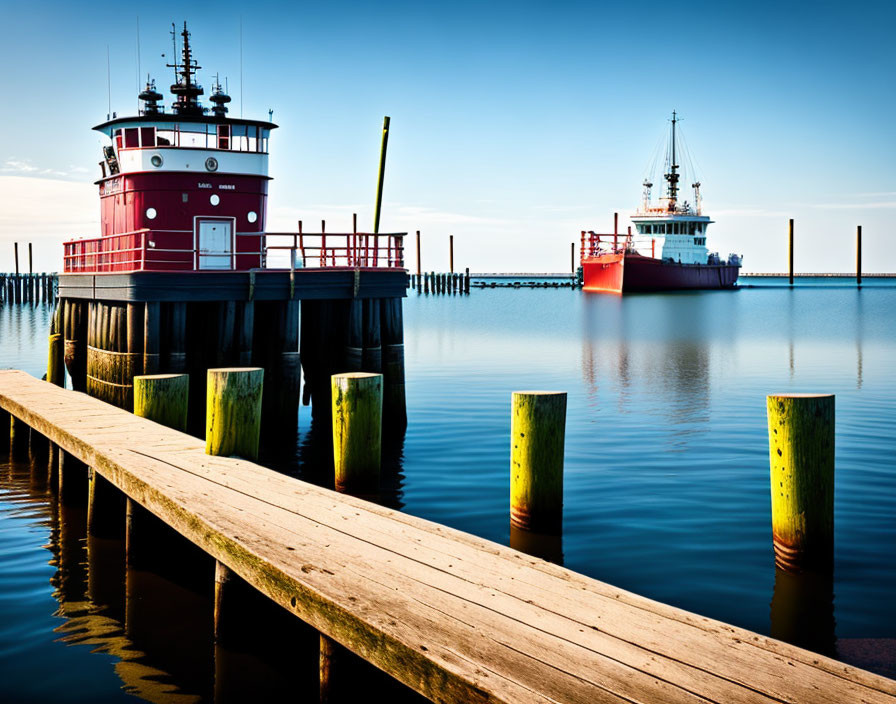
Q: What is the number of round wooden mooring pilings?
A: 5